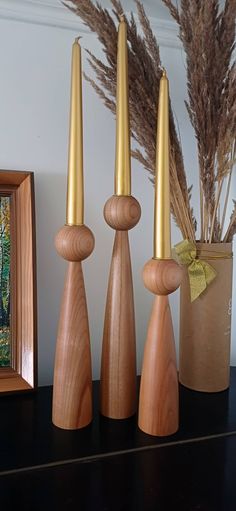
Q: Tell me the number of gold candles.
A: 3